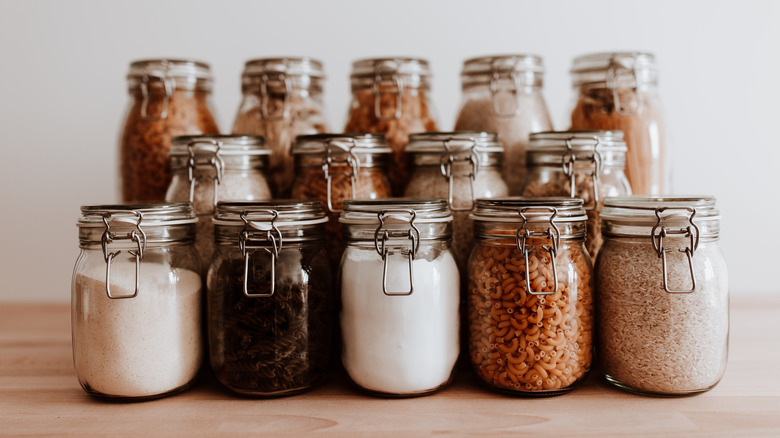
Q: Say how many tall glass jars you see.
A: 5